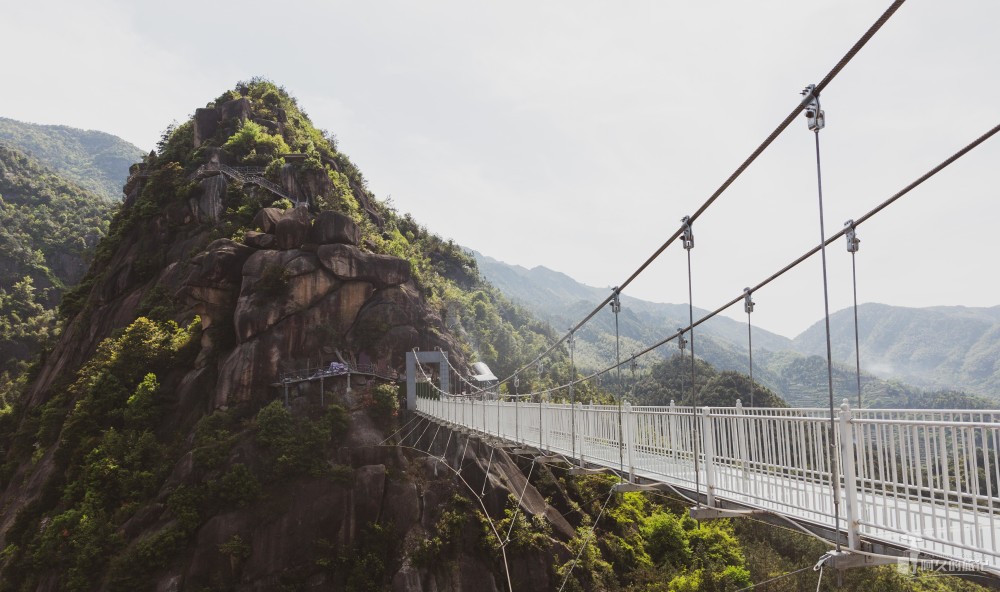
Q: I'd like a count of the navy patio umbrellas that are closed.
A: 0